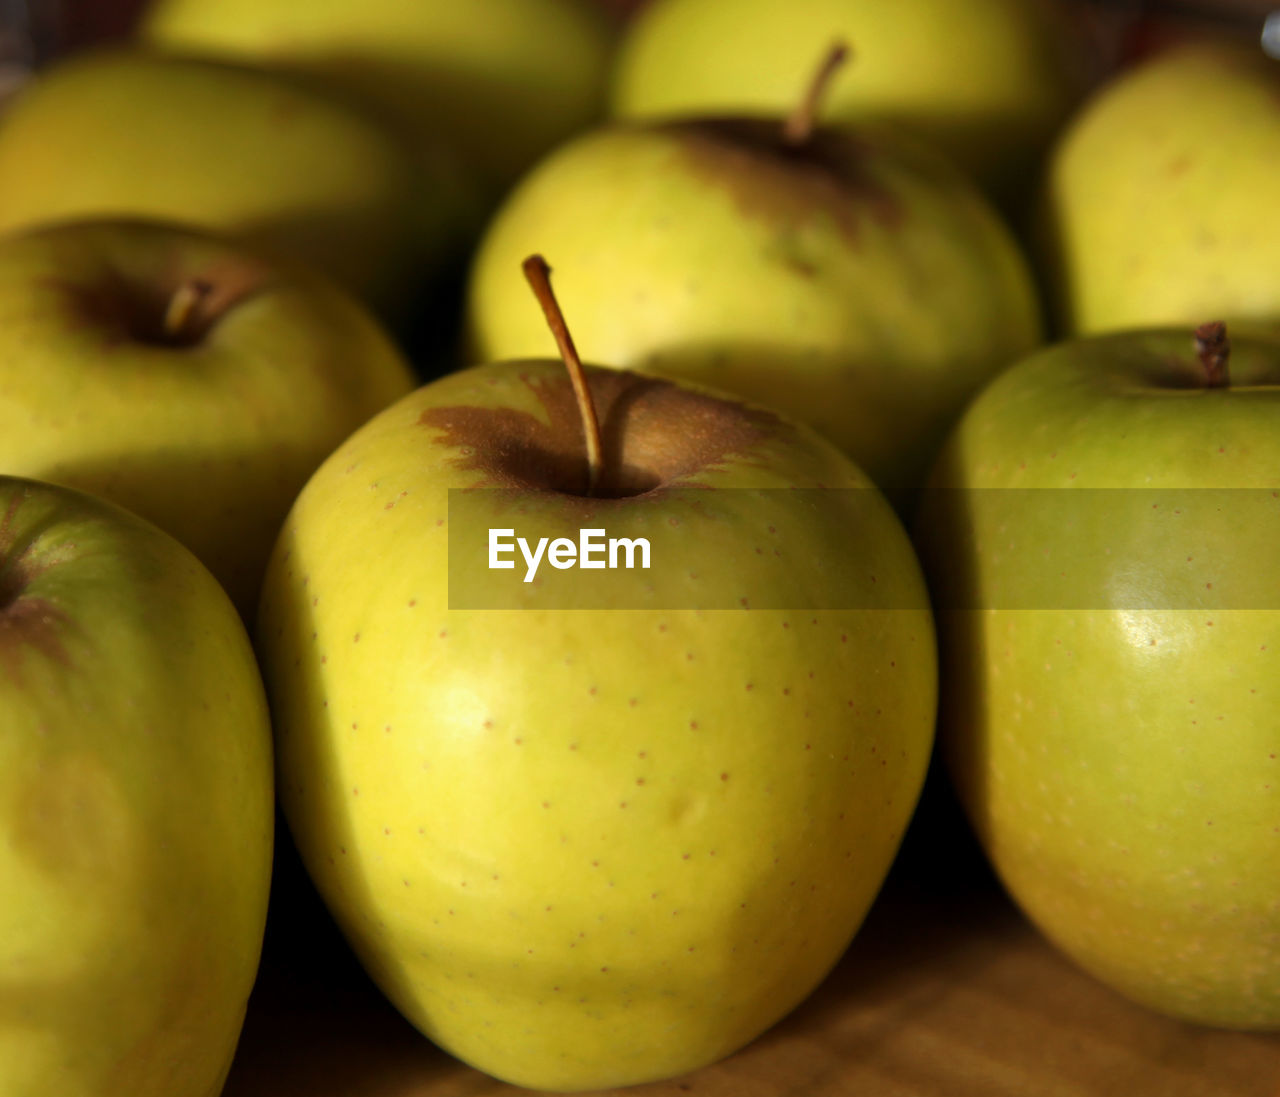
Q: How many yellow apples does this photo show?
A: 9